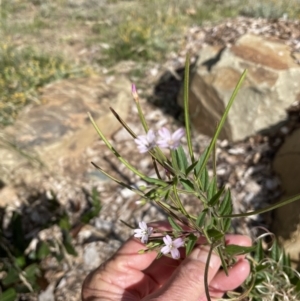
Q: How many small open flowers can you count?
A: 4